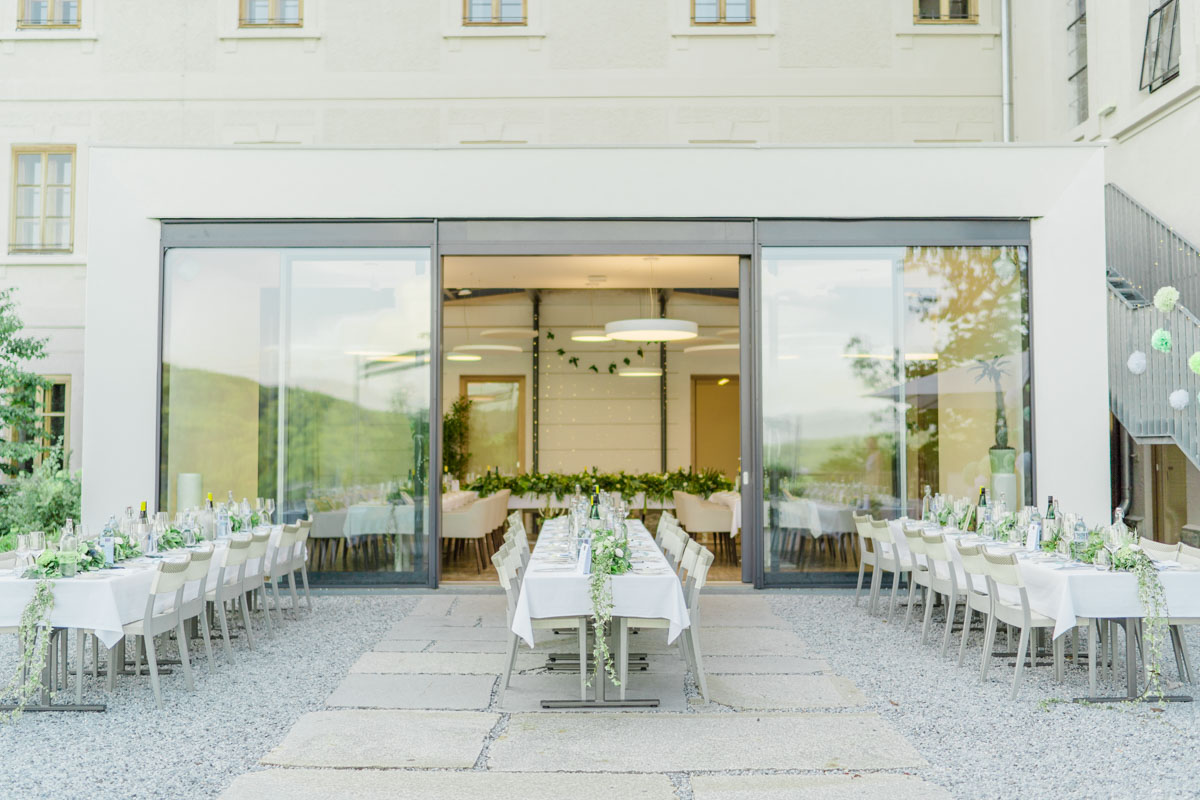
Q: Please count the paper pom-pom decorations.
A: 5